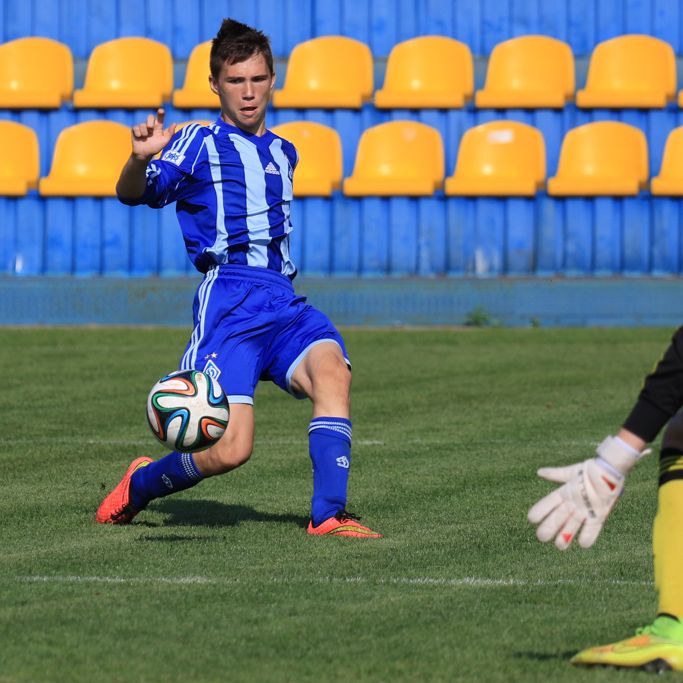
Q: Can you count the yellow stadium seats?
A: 15